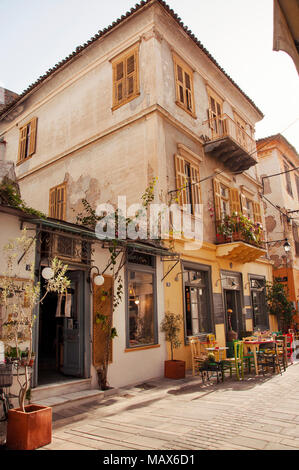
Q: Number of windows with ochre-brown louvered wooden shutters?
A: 9